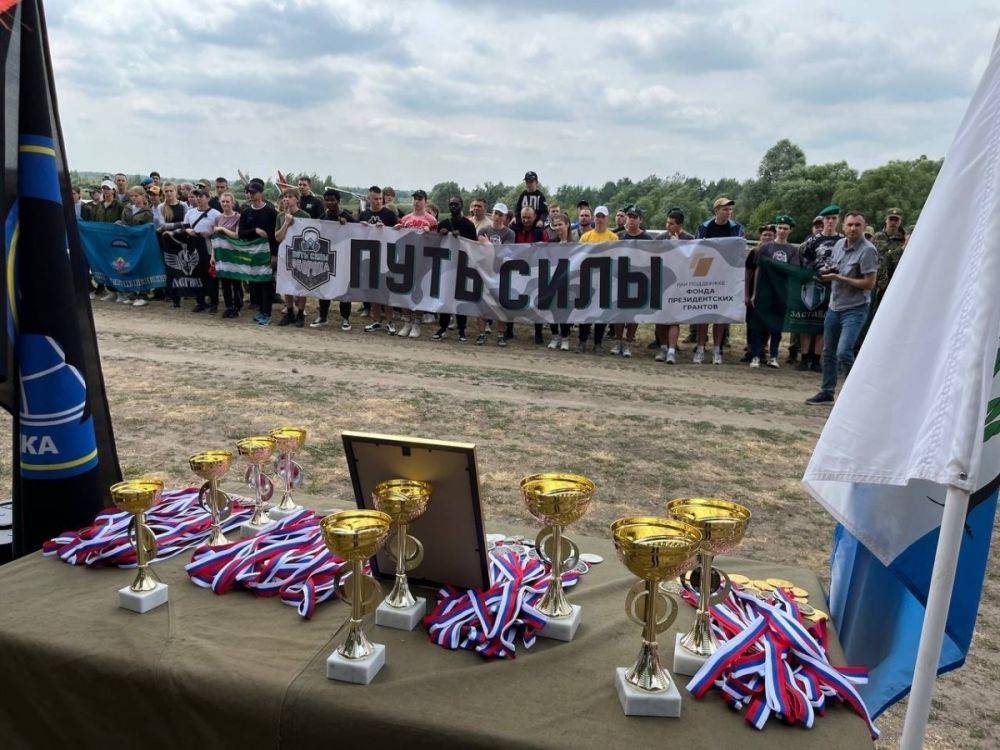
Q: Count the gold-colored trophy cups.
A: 9